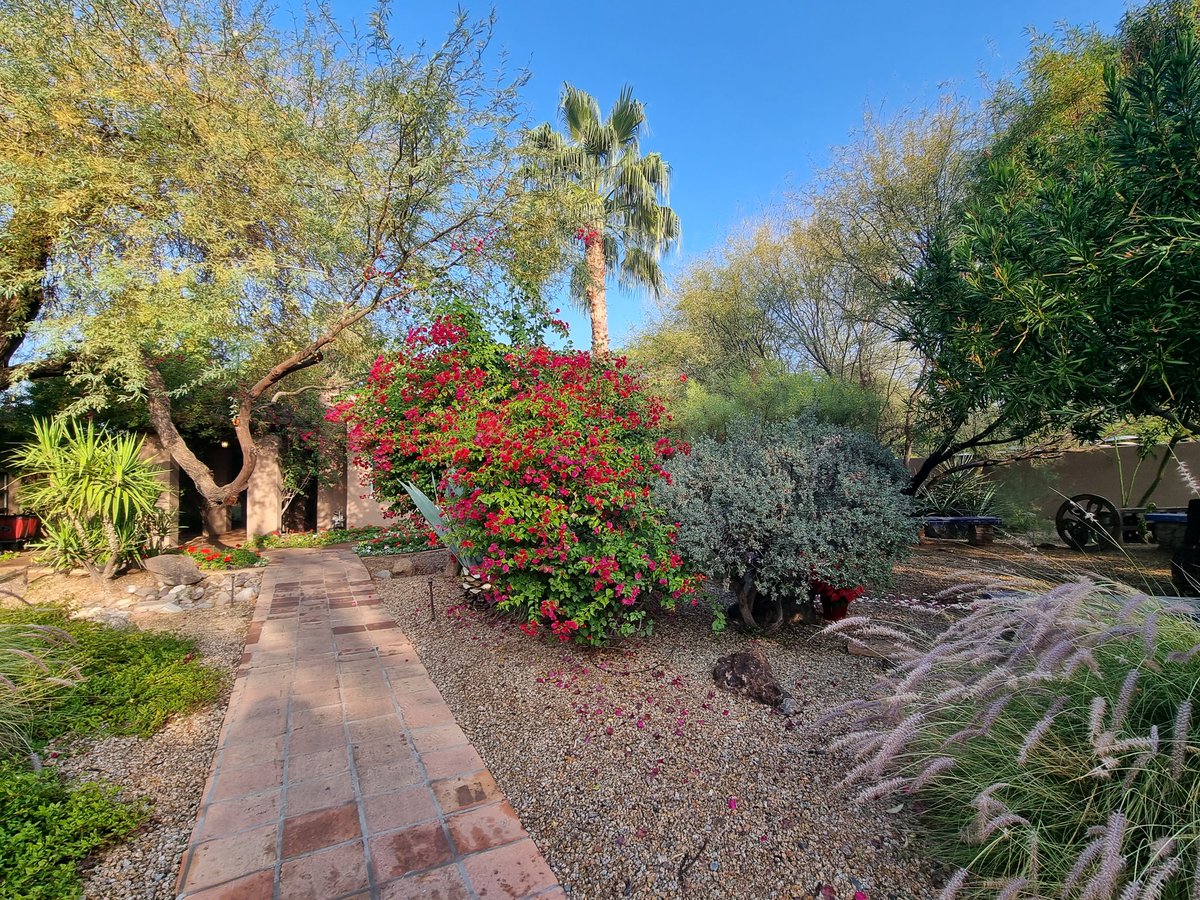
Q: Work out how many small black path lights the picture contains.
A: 2